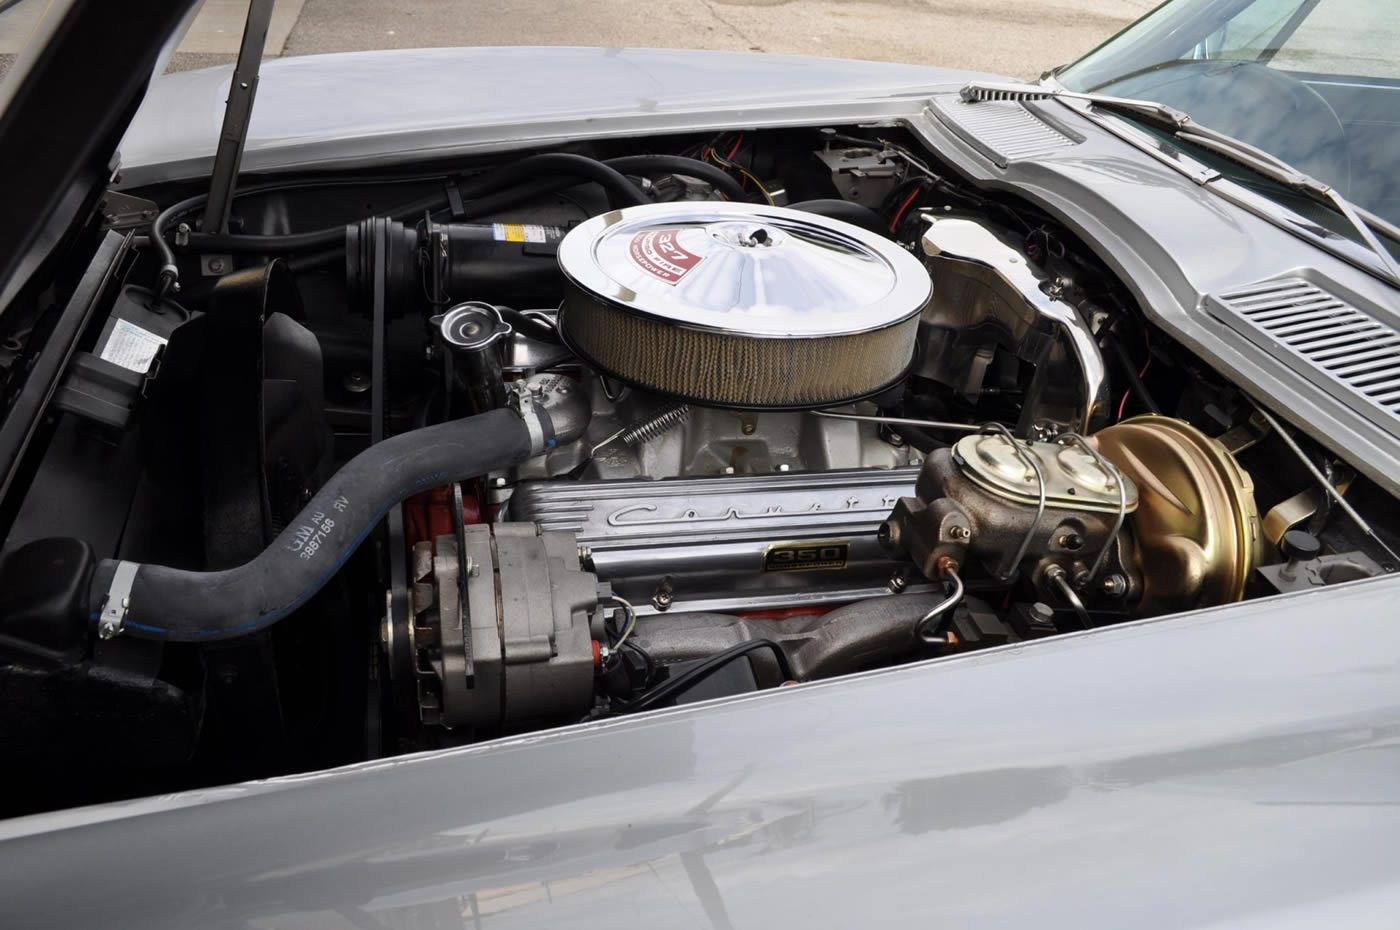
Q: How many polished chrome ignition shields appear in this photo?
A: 1